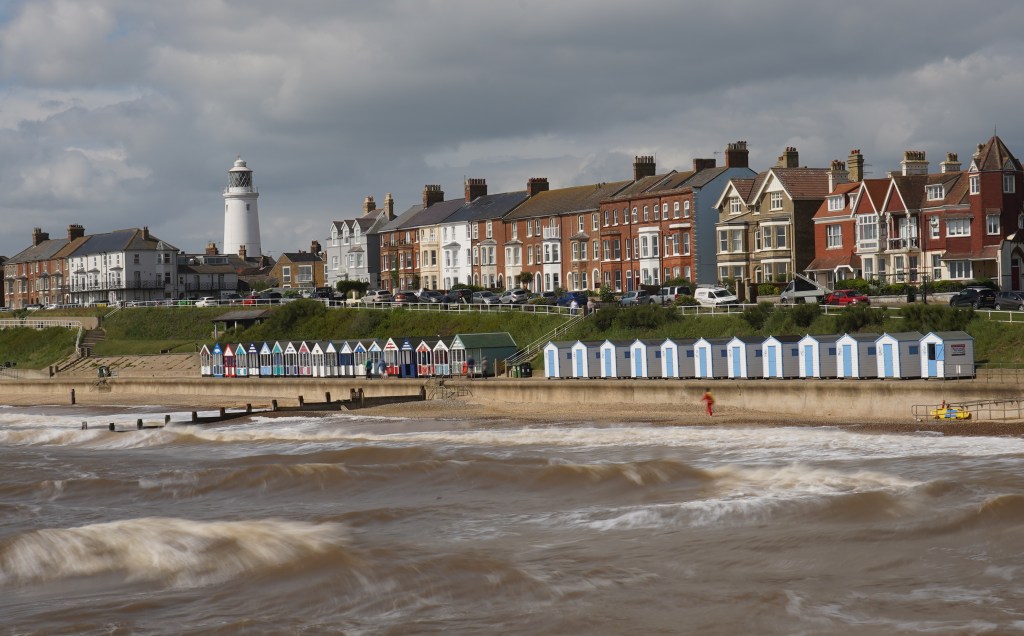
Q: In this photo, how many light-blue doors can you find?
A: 12